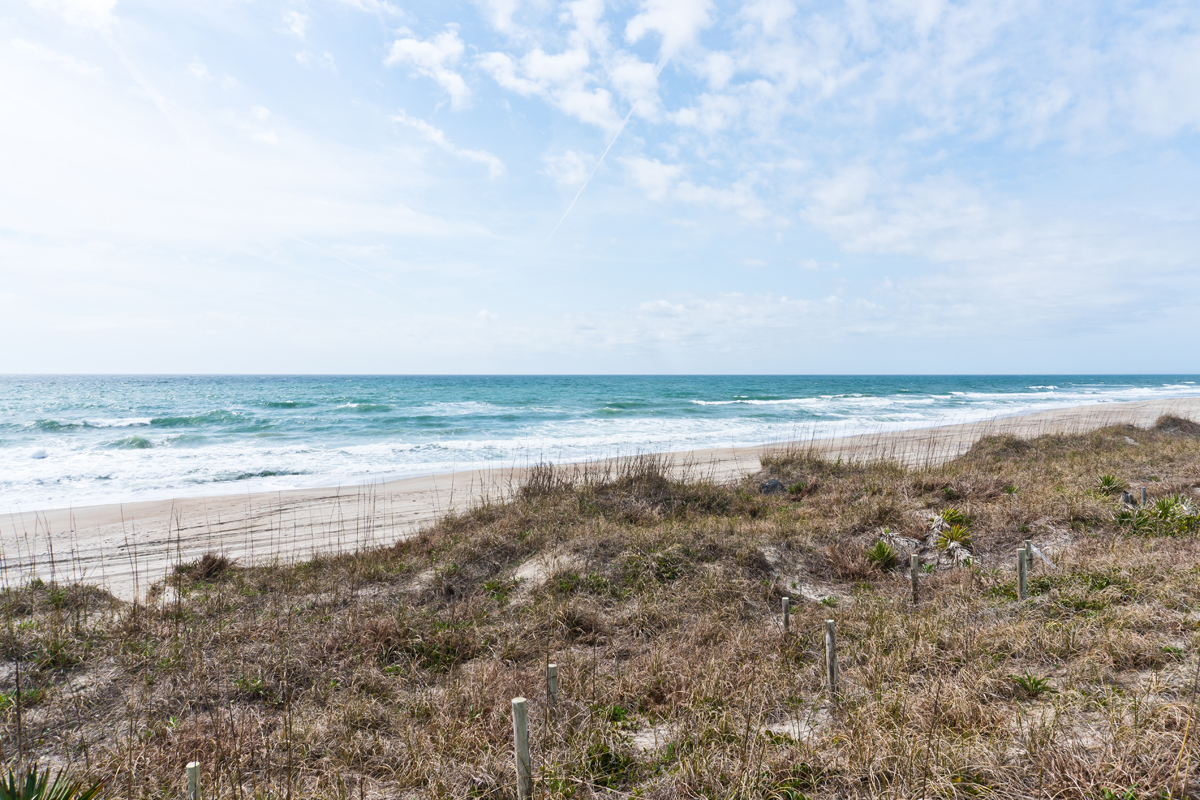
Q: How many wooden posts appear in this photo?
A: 9